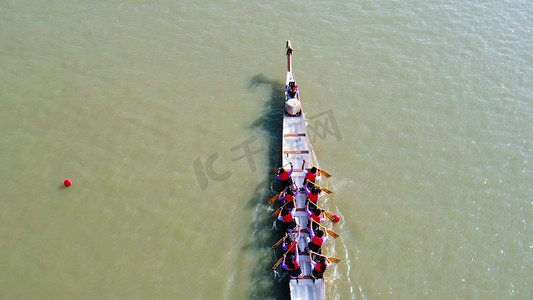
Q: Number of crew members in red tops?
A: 11